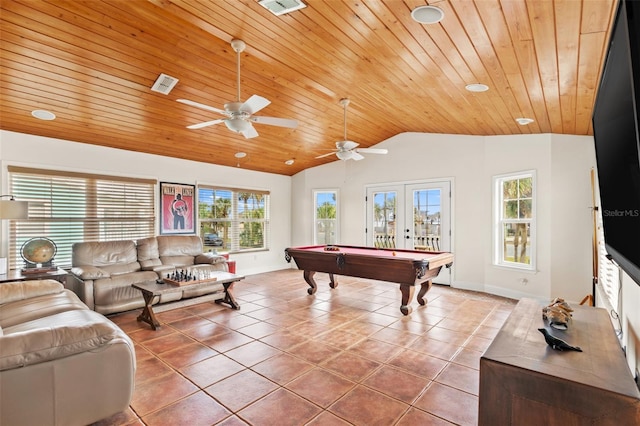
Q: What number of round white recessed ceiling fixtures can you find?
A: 6